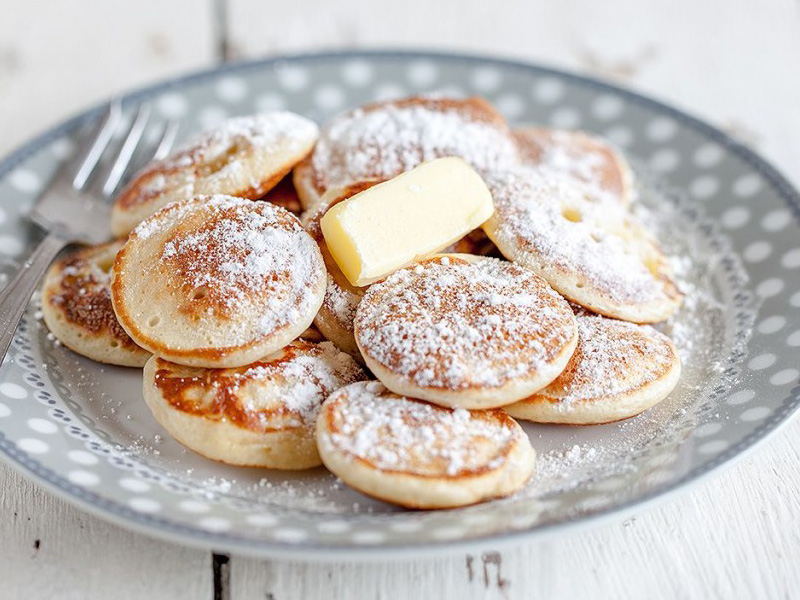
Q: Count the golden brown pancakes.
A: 11